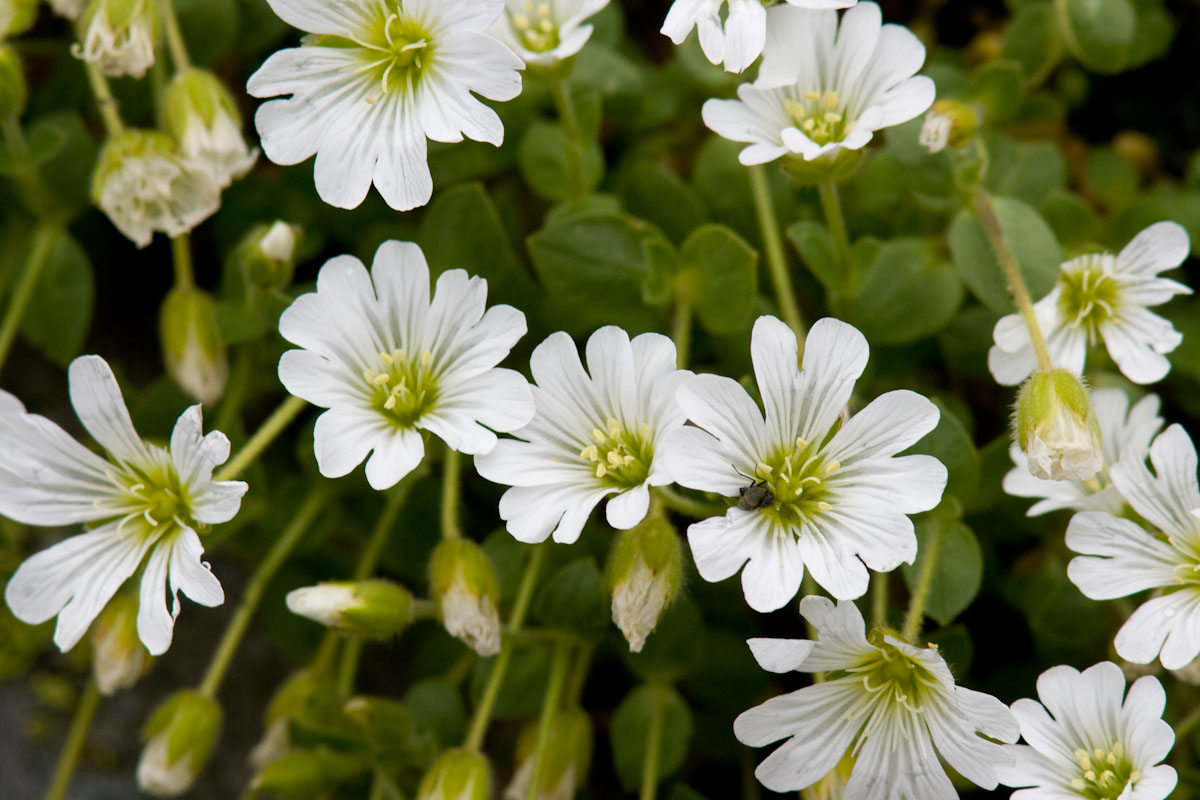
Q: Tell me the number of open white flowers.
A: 13